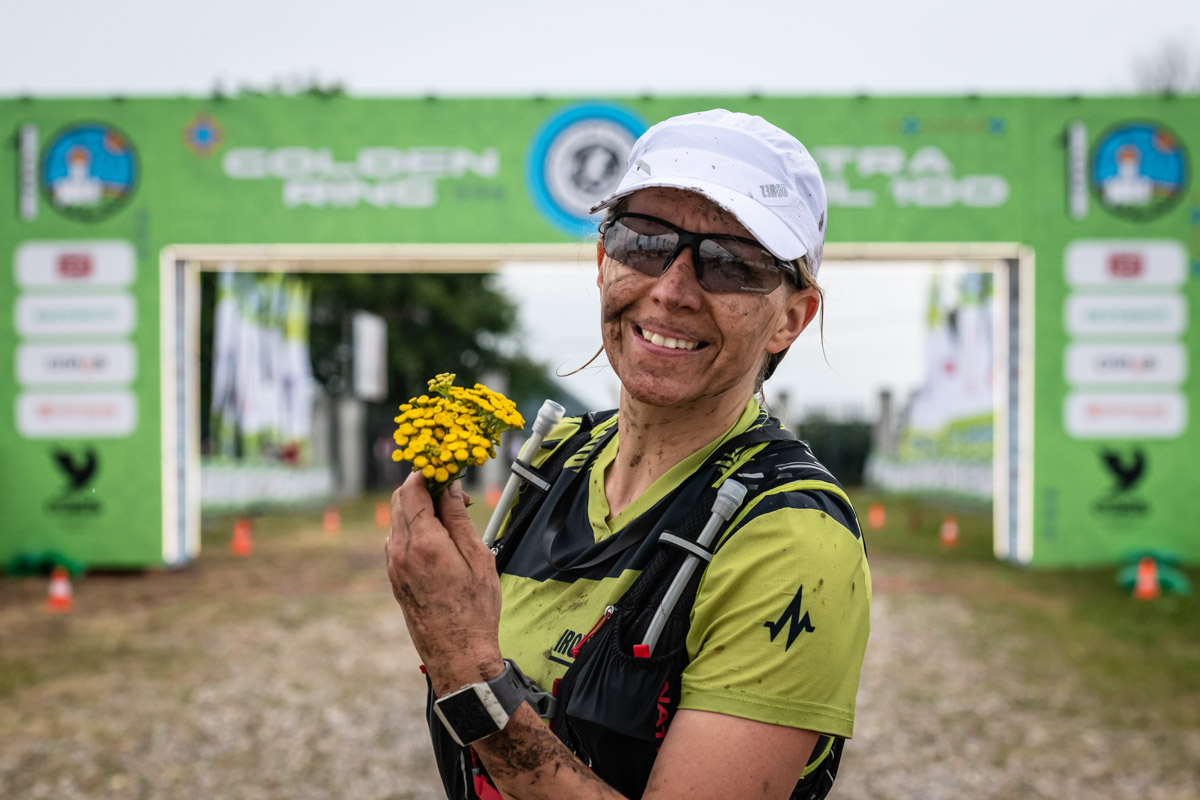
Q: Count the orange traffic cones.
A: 8